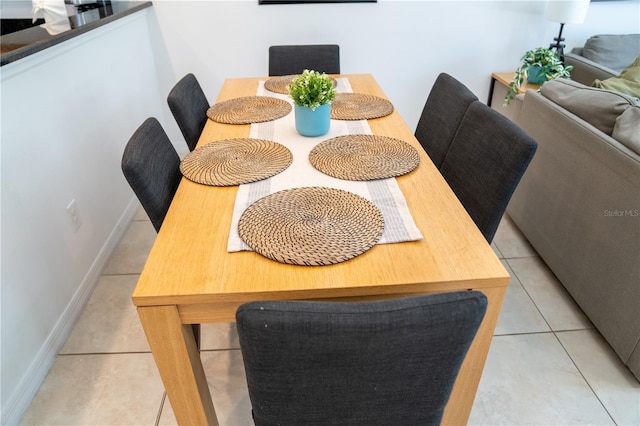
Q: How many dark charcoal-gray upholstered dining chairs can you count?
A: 6